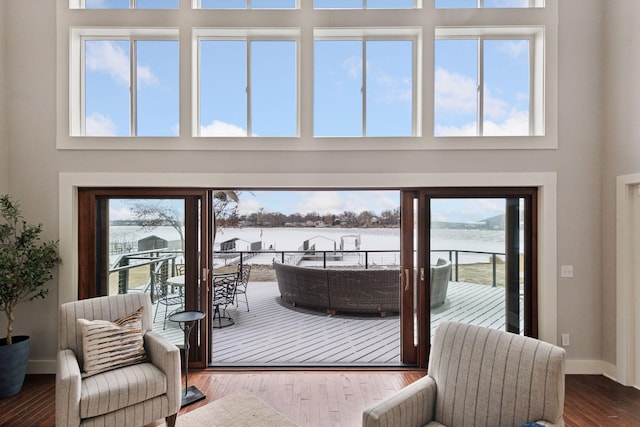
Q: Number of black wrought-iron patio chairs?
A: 4